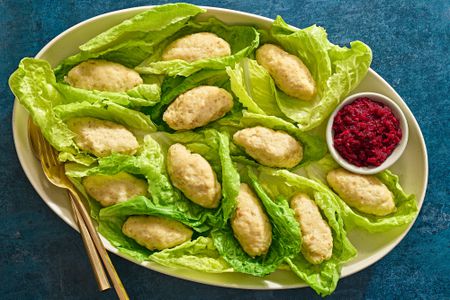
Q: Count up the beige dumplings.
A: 12